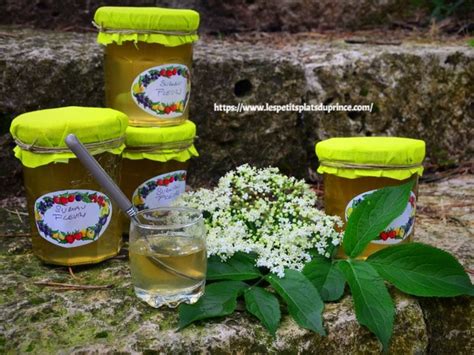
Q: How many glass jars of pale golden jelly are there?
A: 4